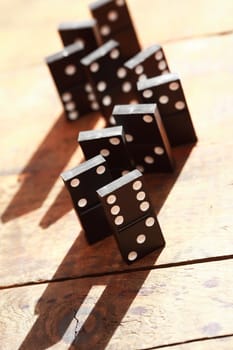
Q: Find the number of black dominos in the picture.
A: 10